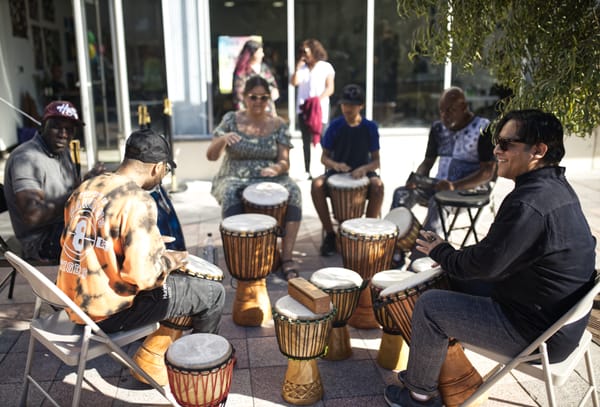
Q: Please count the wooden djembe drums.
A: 12